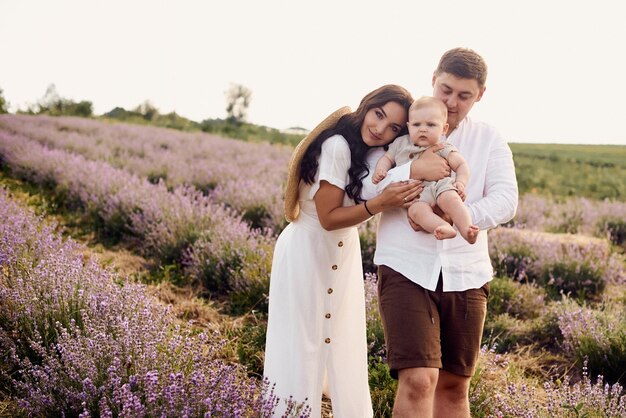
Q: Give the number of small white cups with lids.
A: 0